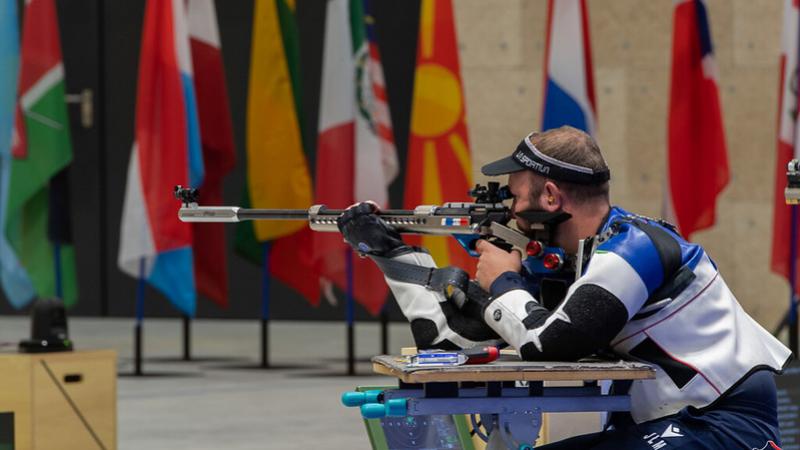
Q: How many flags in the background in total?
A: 11